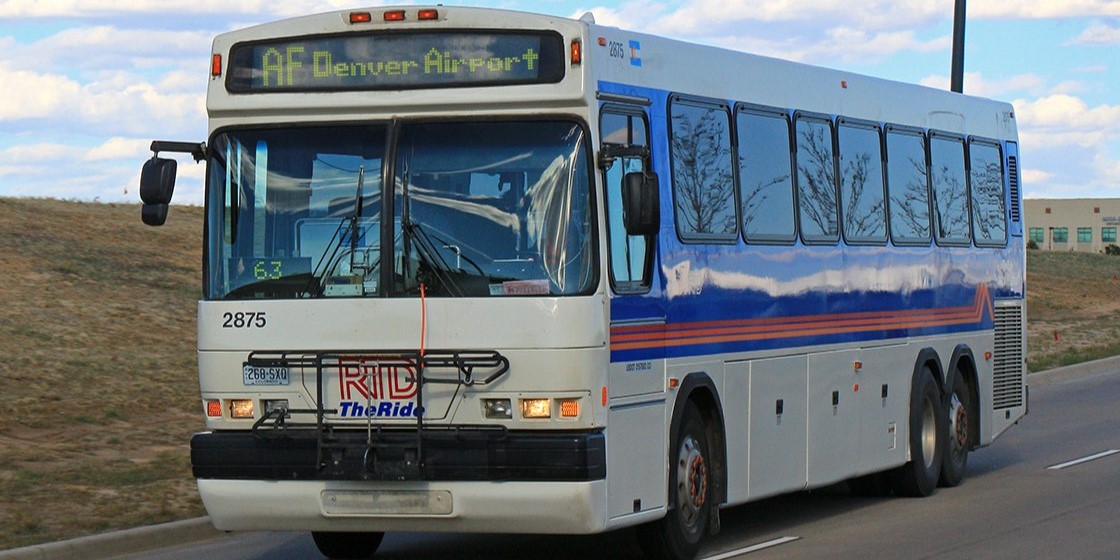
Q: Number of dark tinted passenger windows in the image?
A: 7